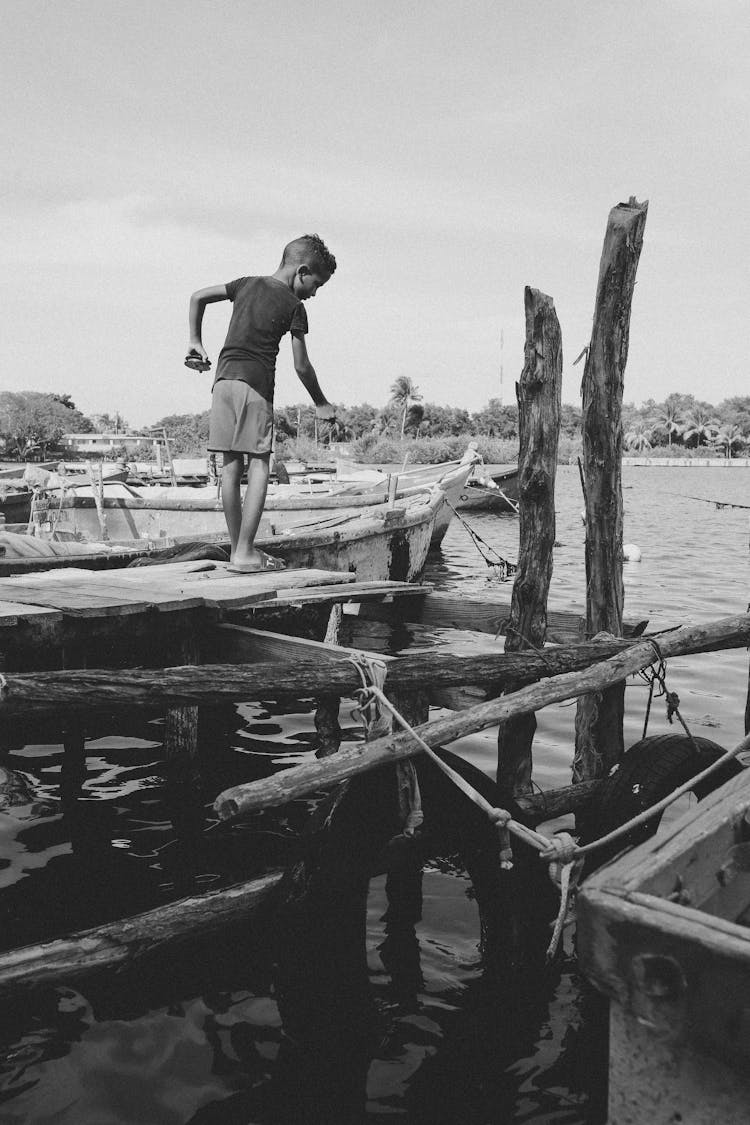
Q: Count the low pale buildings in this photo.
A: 1